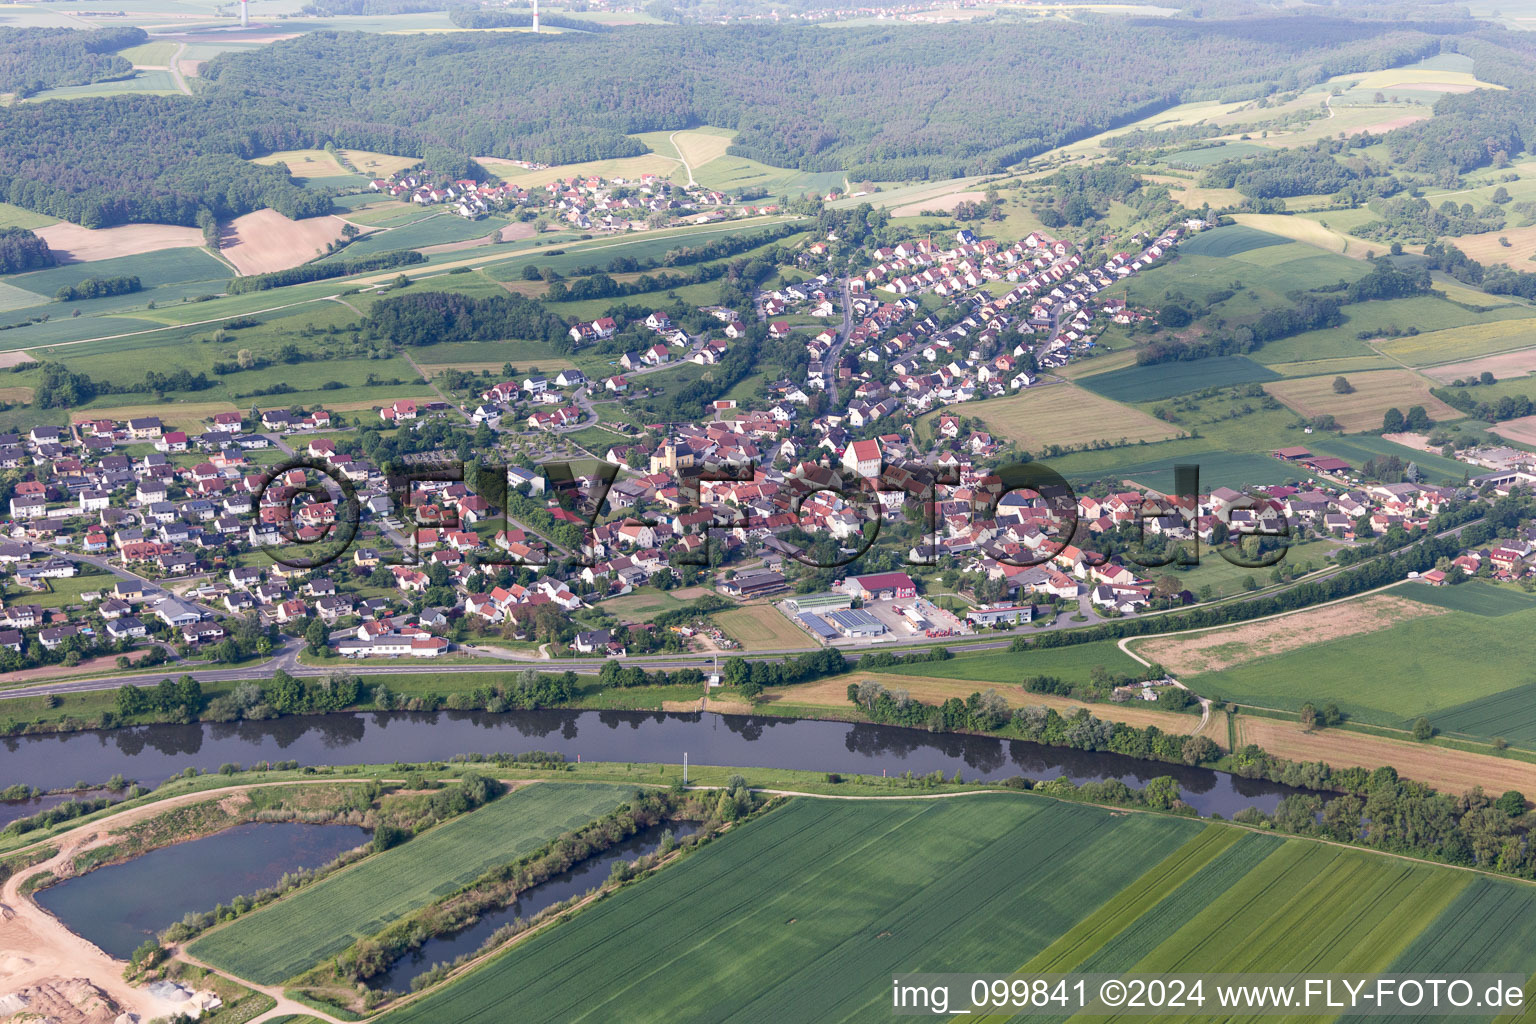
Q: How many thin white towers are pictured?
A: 2